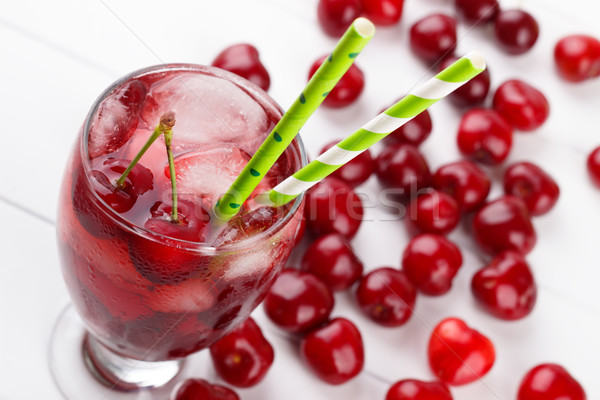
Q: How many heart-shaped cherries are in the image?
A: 1